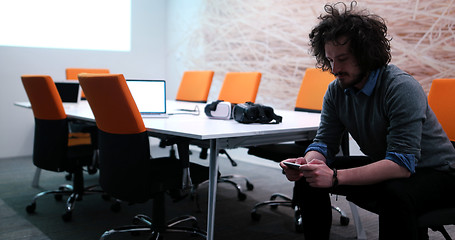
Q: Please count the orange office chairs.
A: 7